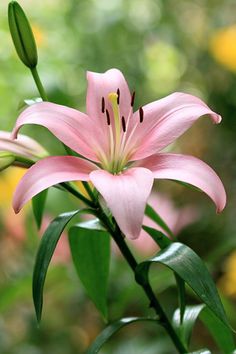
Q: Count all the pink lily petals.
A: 6